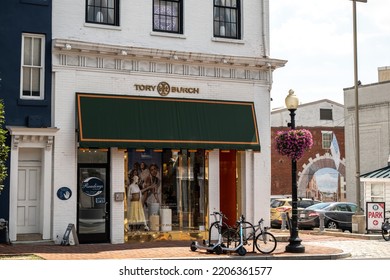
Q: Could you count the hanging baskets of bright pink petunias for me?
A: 1